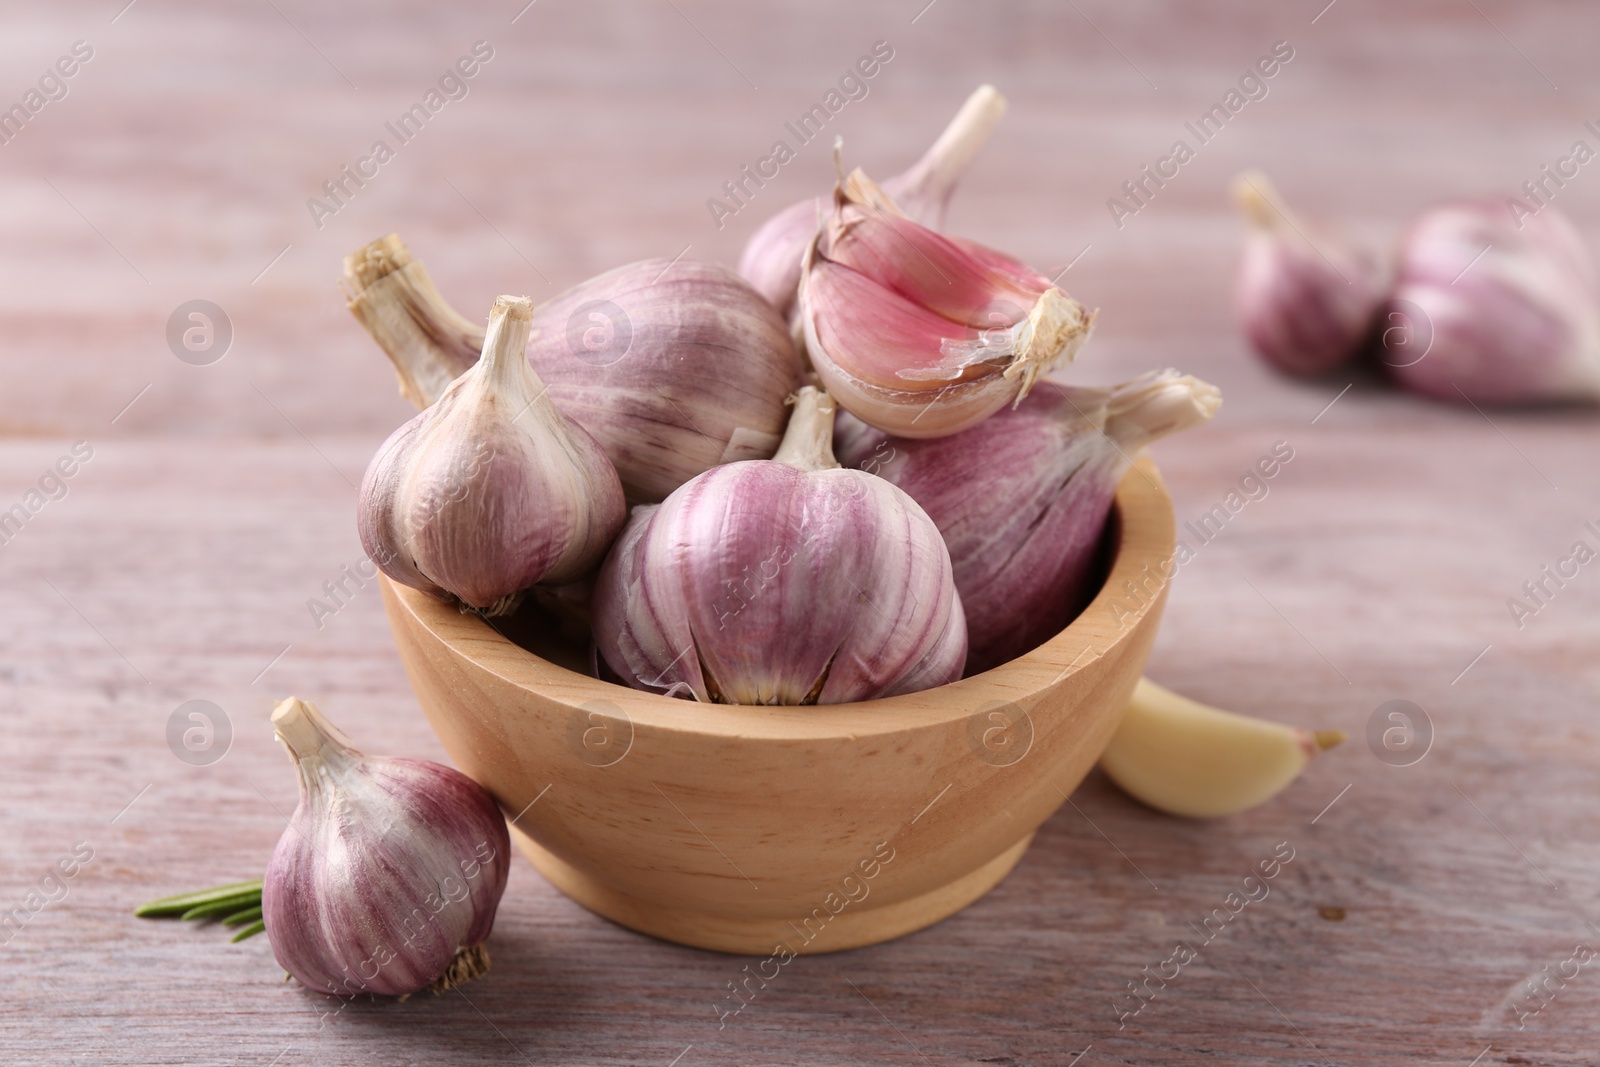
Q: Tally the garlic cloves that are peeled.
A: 1